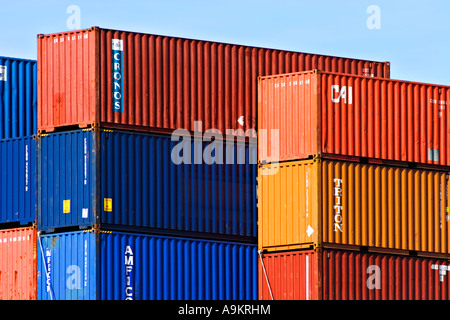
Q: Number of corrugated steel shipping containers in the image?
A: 9